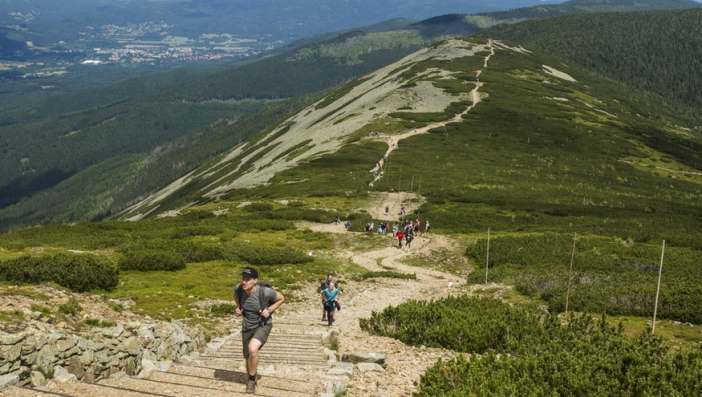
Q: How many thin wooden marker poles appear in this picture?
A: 3